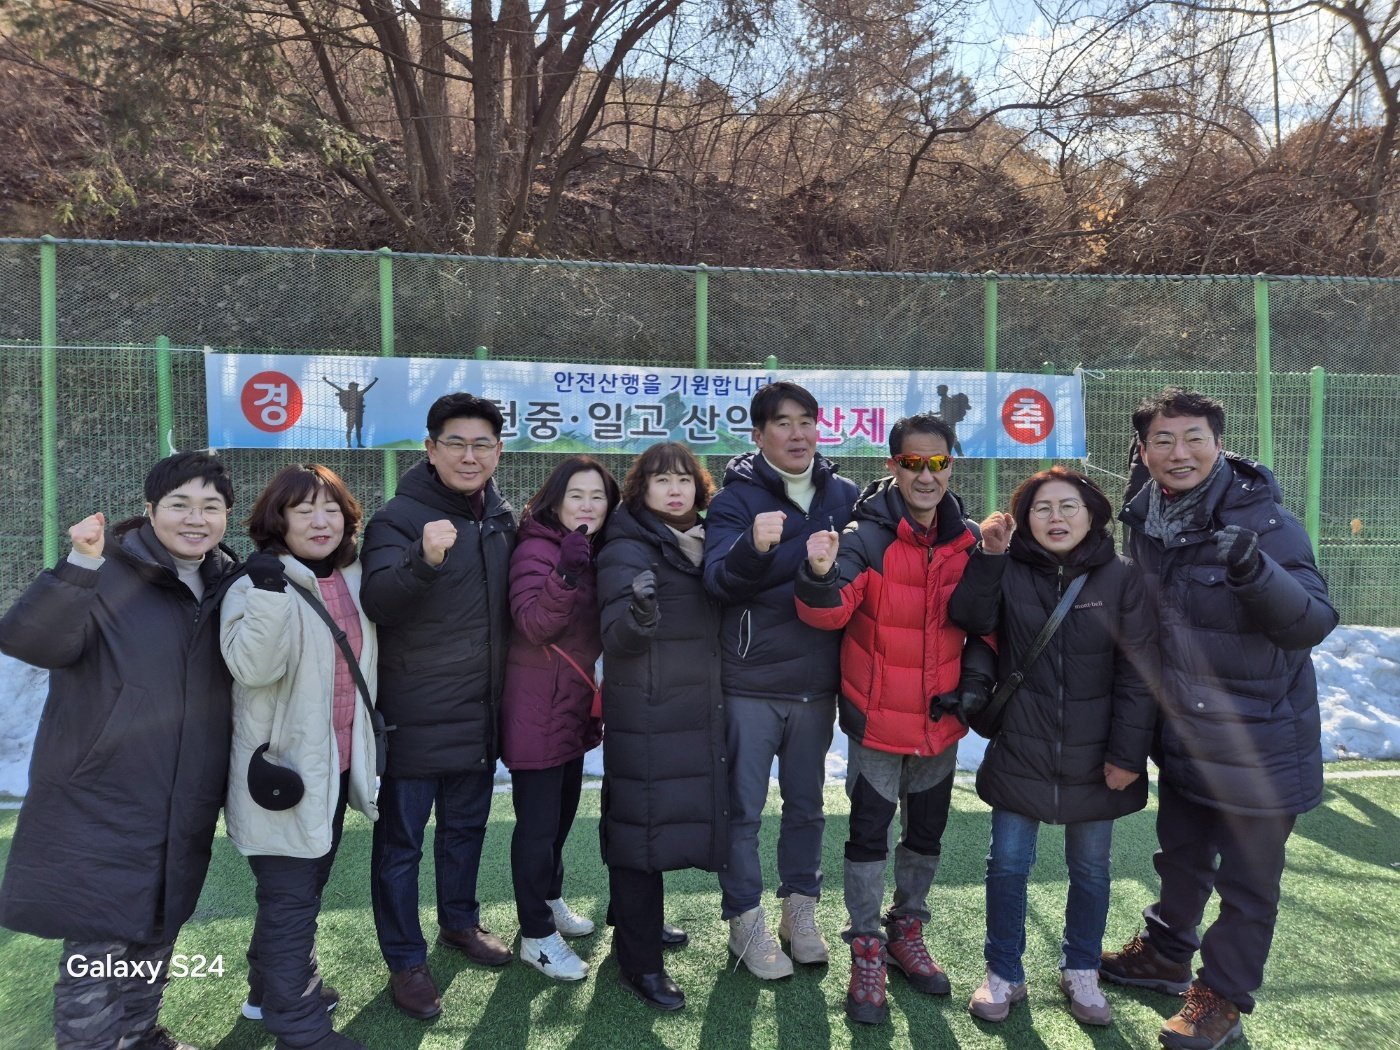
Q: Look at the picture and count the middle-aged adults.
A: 9